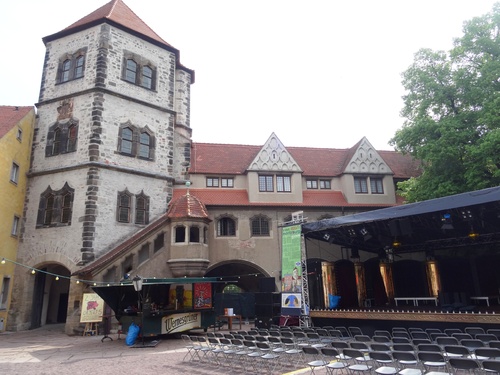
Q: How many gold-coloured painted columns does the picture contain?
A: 4